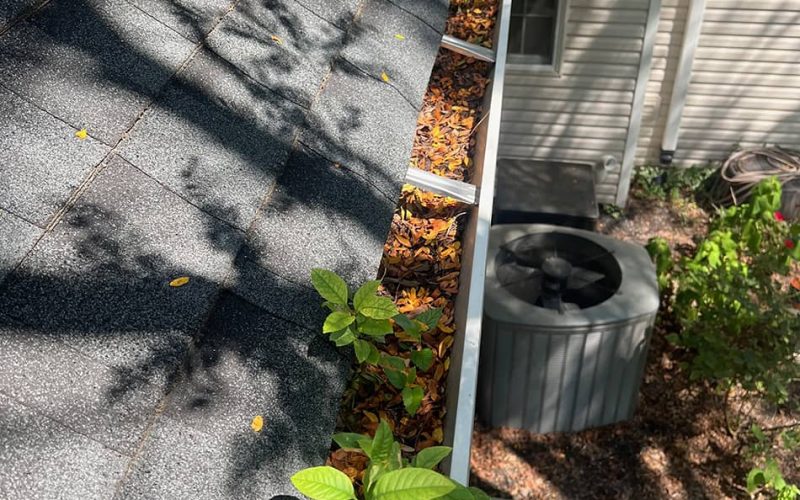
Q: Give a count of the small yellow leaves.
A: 6